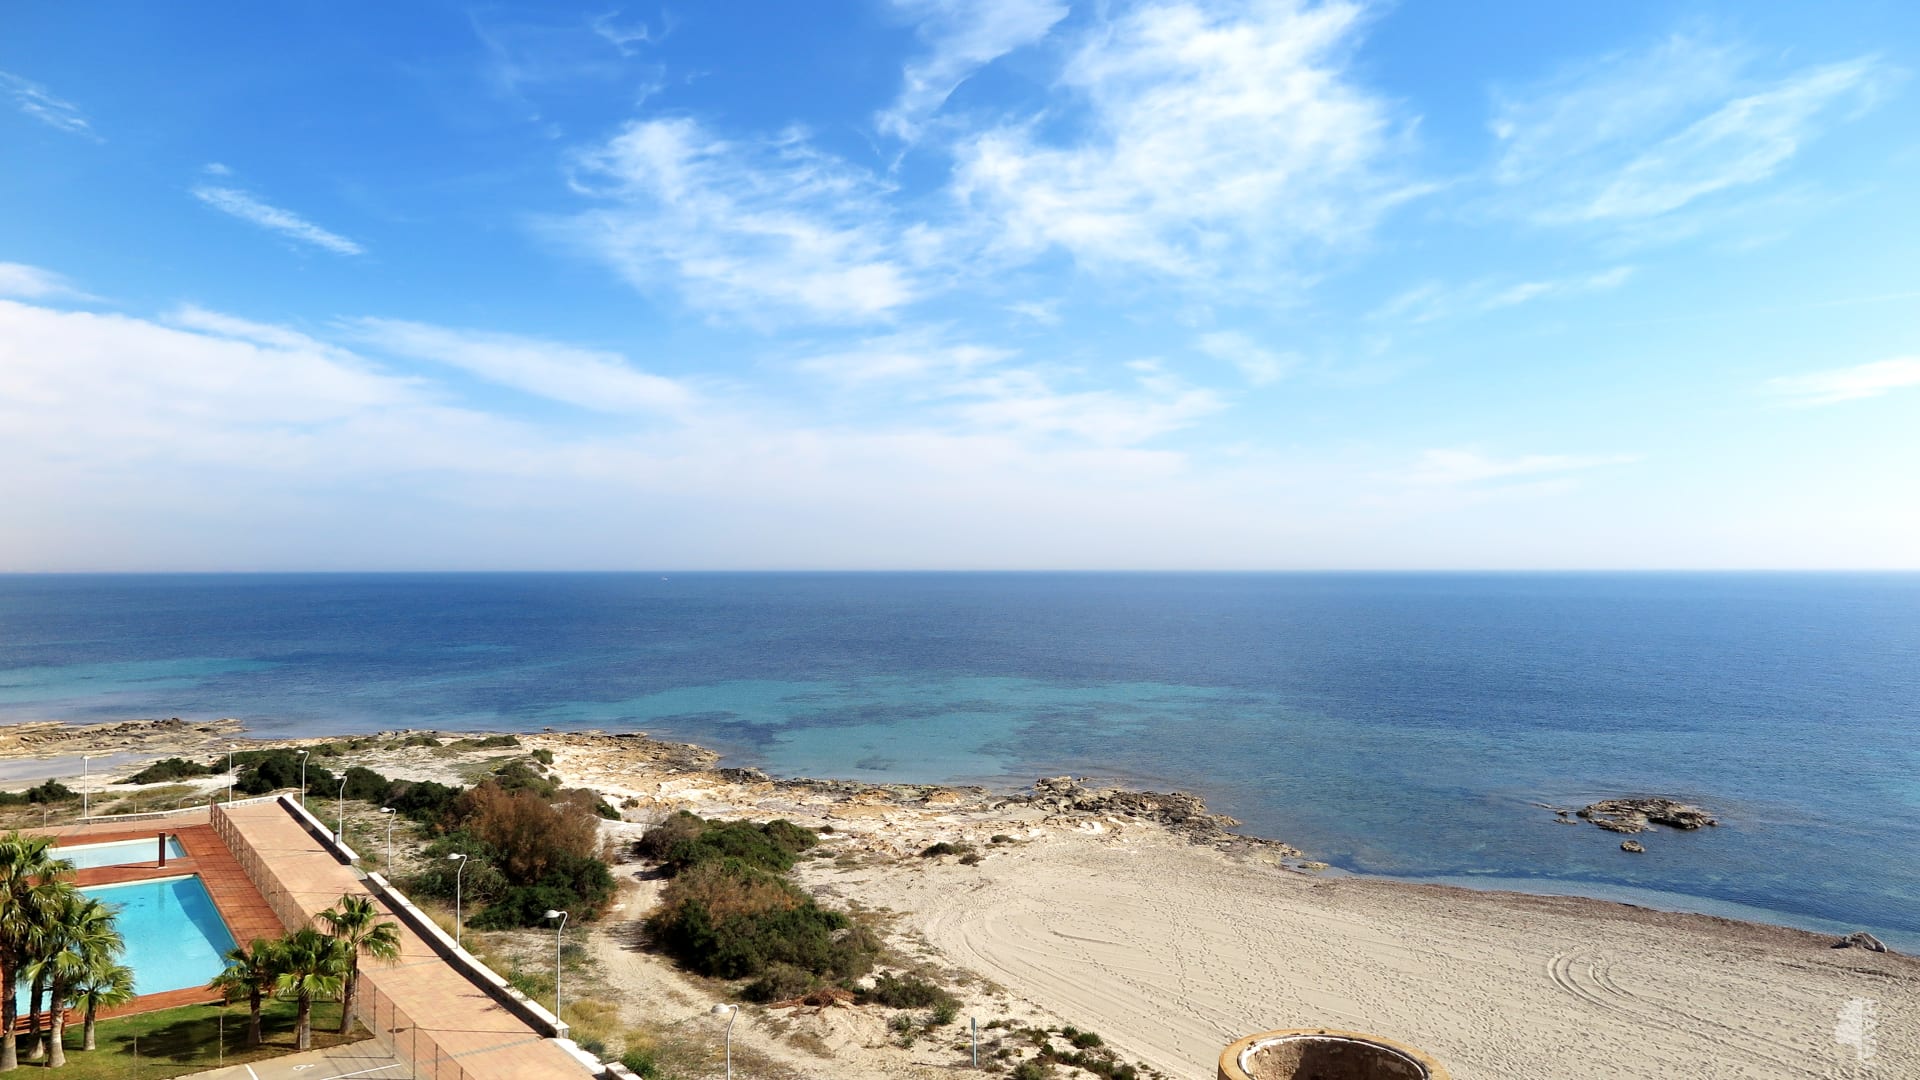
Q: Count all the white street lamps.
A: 8